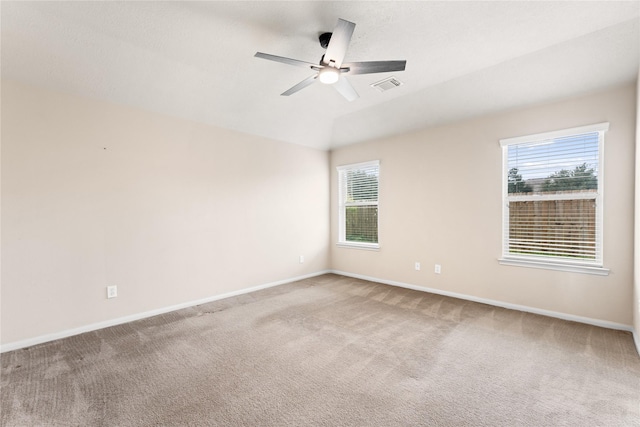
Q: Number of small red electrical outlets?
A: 0